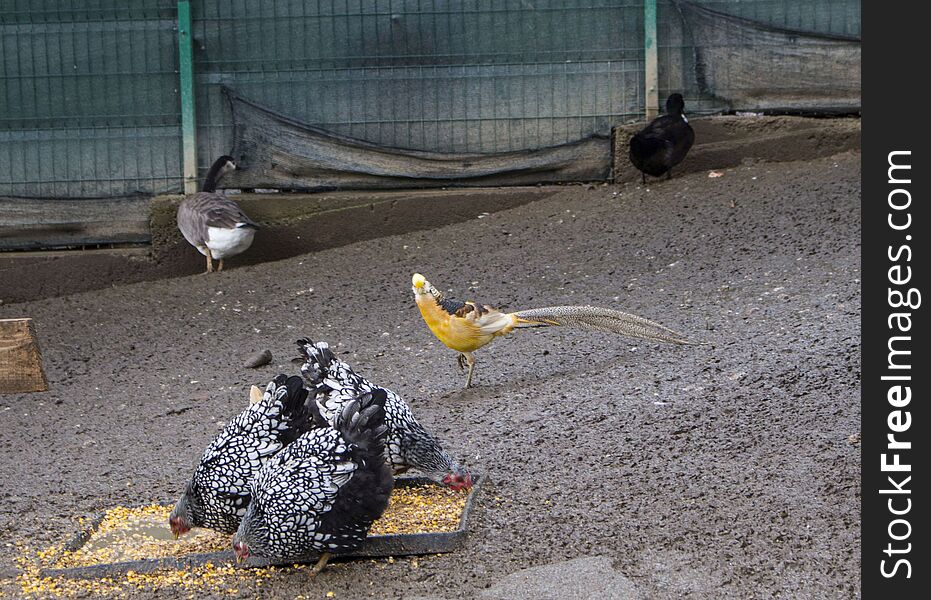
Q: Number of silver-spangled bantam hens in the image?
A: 3